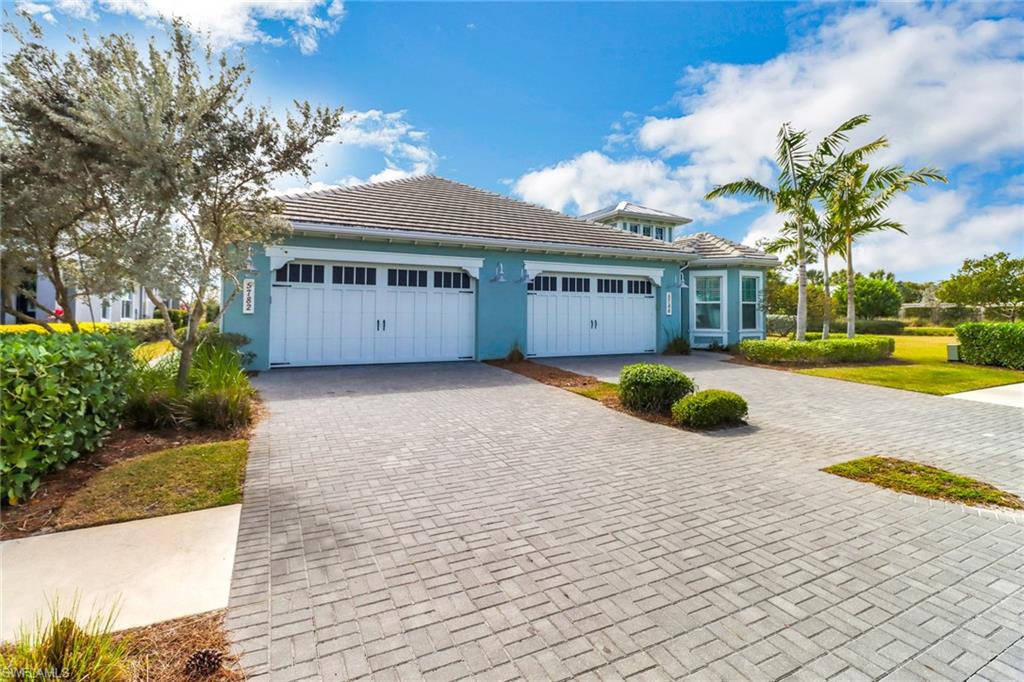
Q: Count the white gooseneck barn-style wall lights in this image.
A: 4